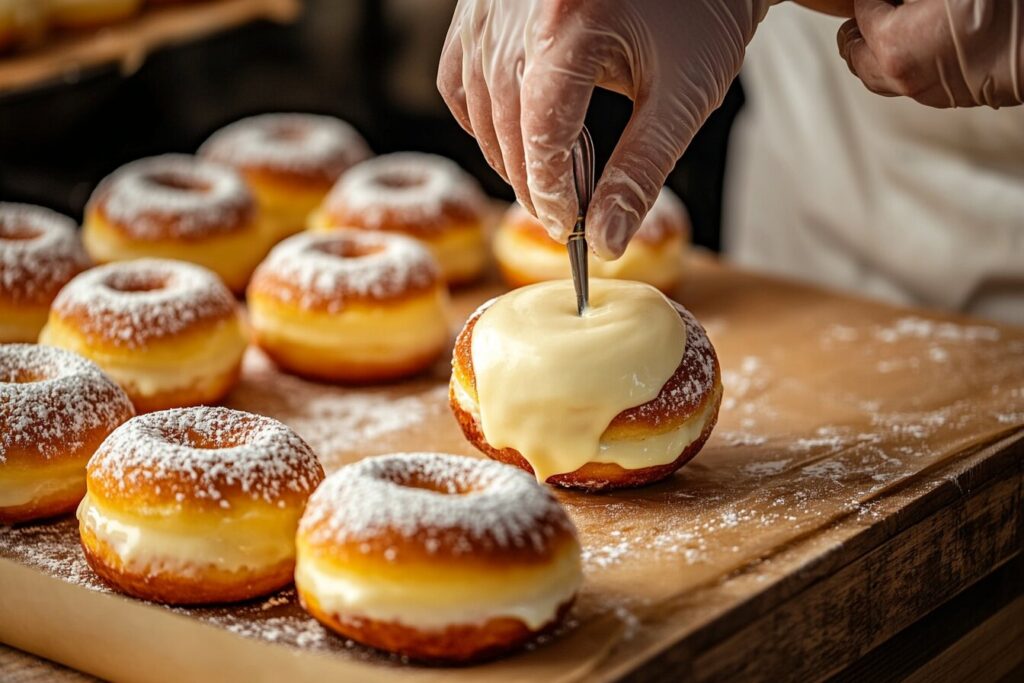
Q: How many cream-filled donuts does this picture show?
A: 11